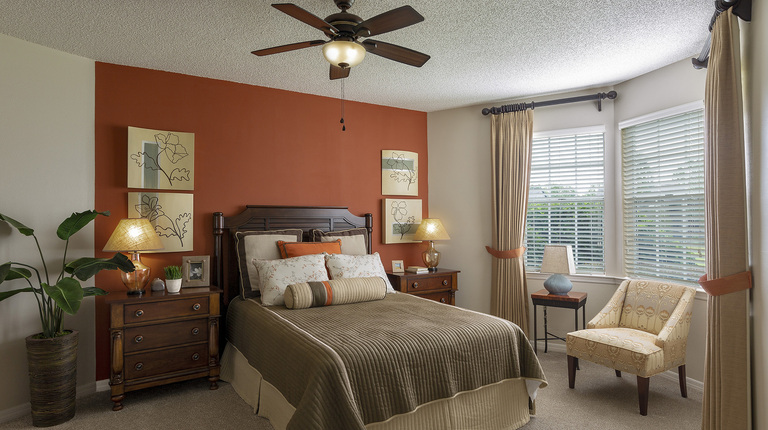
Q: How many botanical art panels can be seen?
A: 4